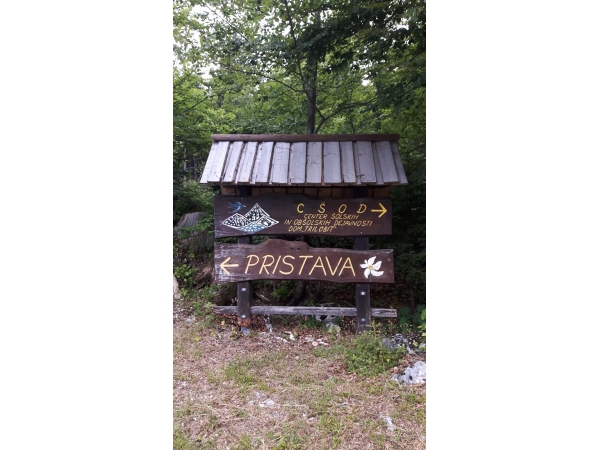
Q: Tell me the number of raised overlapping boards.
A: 11